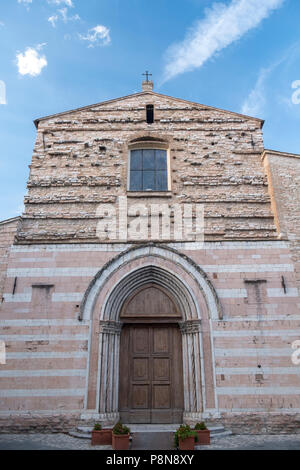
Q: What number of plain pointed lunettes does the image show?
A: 1